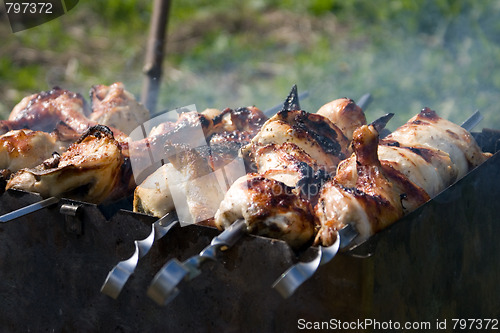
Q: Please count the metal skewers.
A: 4